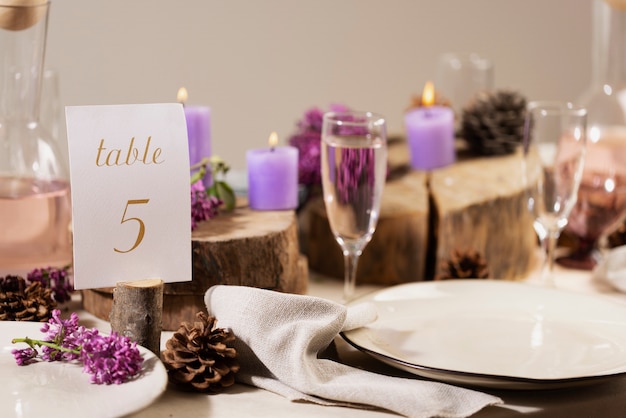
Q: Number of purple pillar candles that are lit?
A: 3